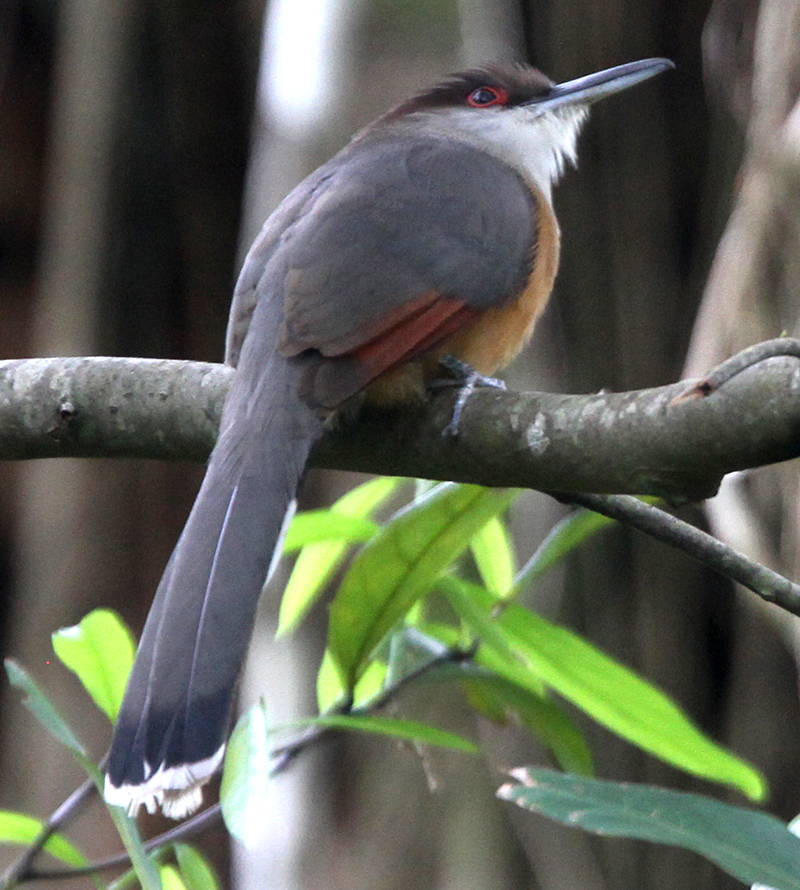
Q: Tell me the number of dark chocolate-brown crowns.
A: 1